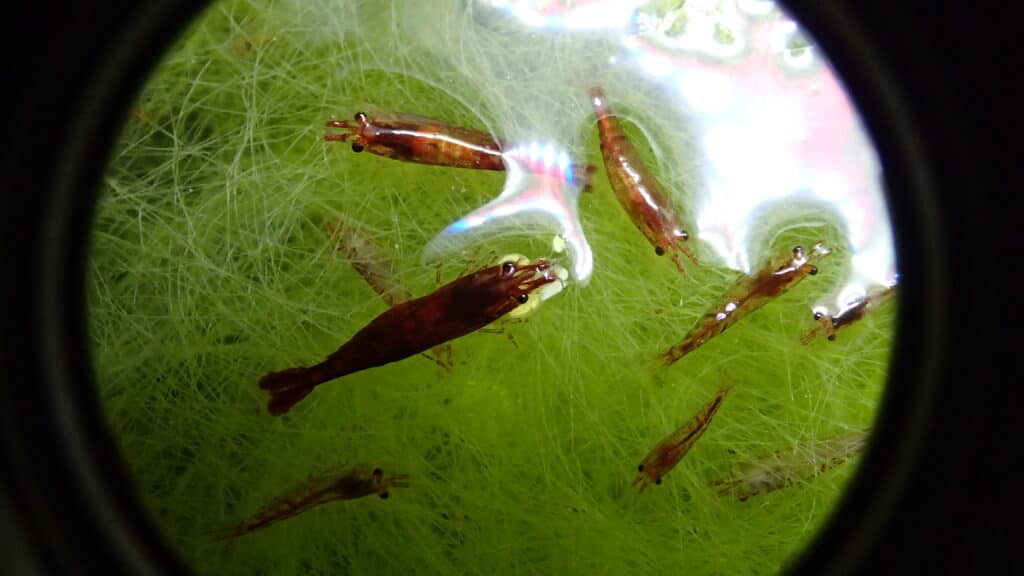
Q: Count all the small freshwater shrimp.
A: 9